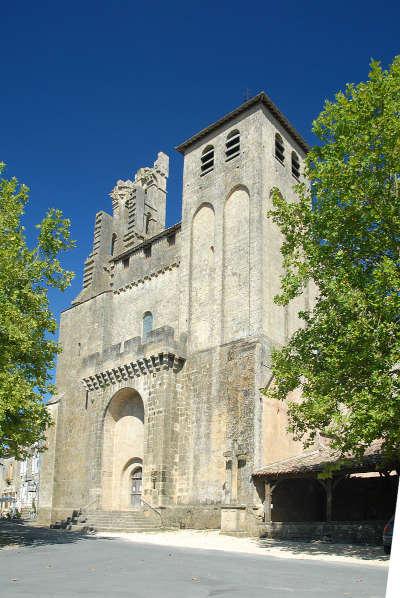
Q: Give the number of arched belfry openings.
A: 4